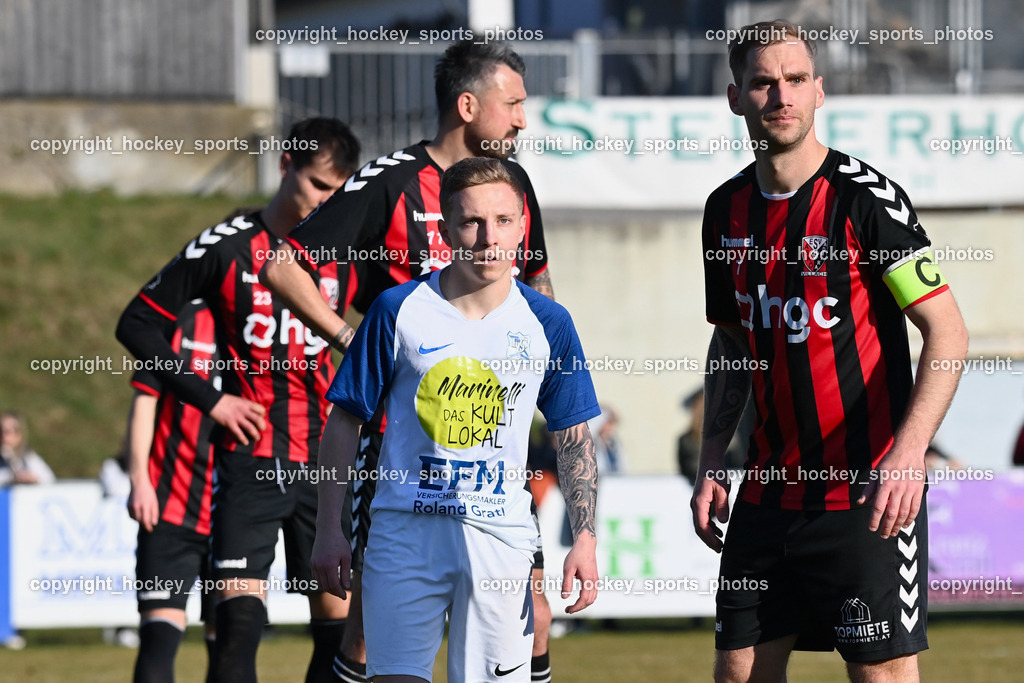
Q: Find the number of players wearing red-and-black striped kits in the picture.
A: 4